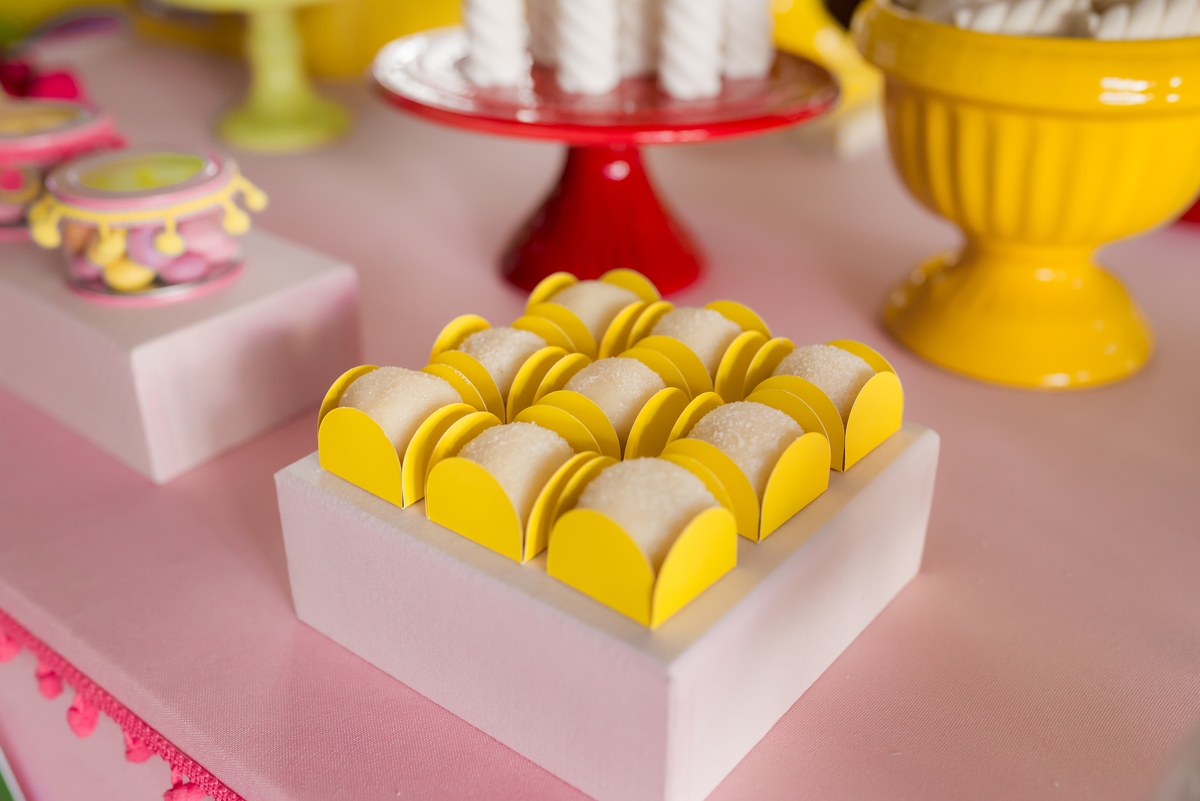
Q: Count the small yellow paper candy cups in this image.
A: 9